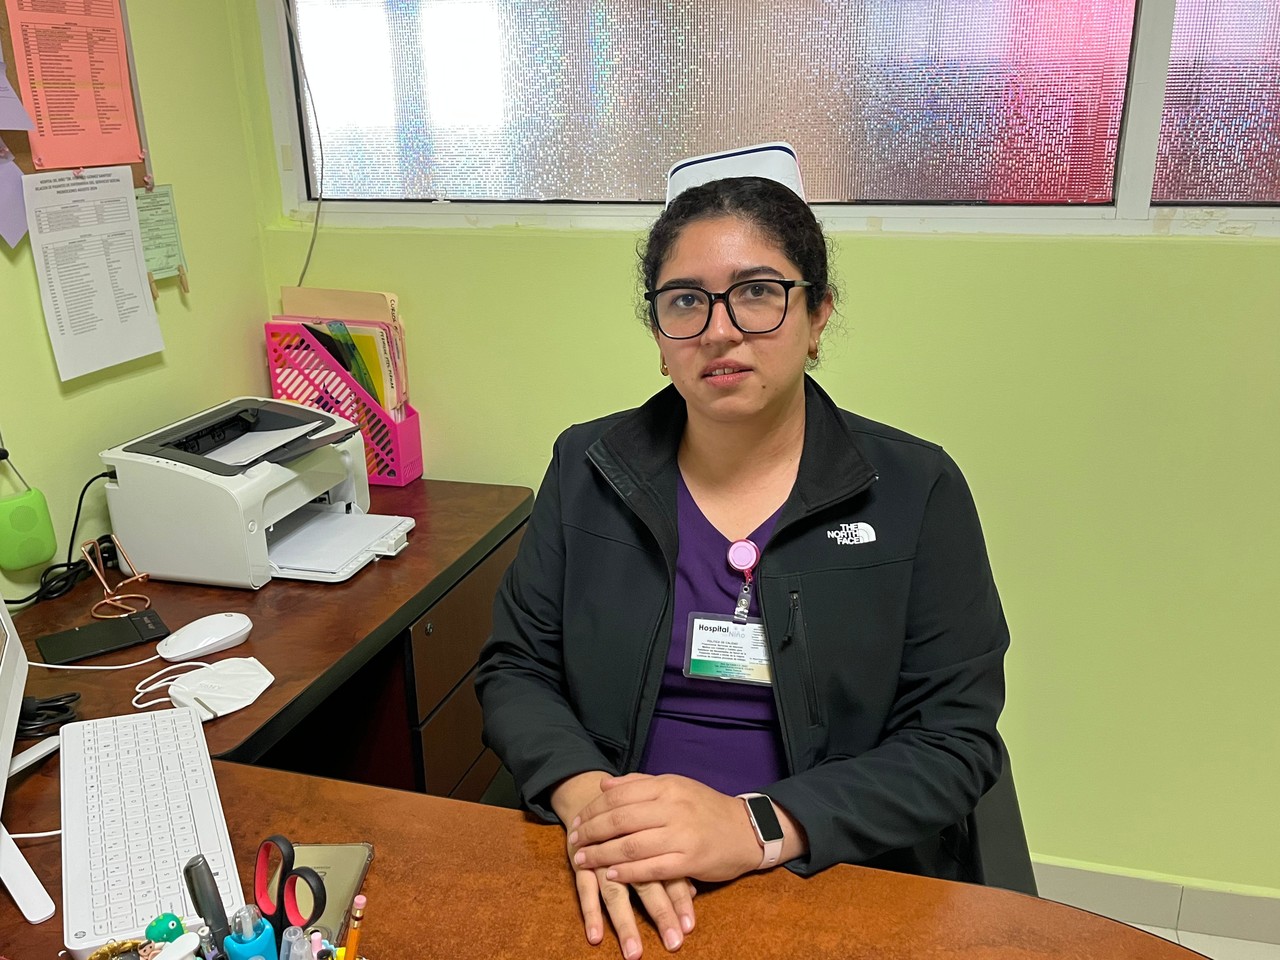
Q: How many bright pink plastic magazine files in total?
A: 1